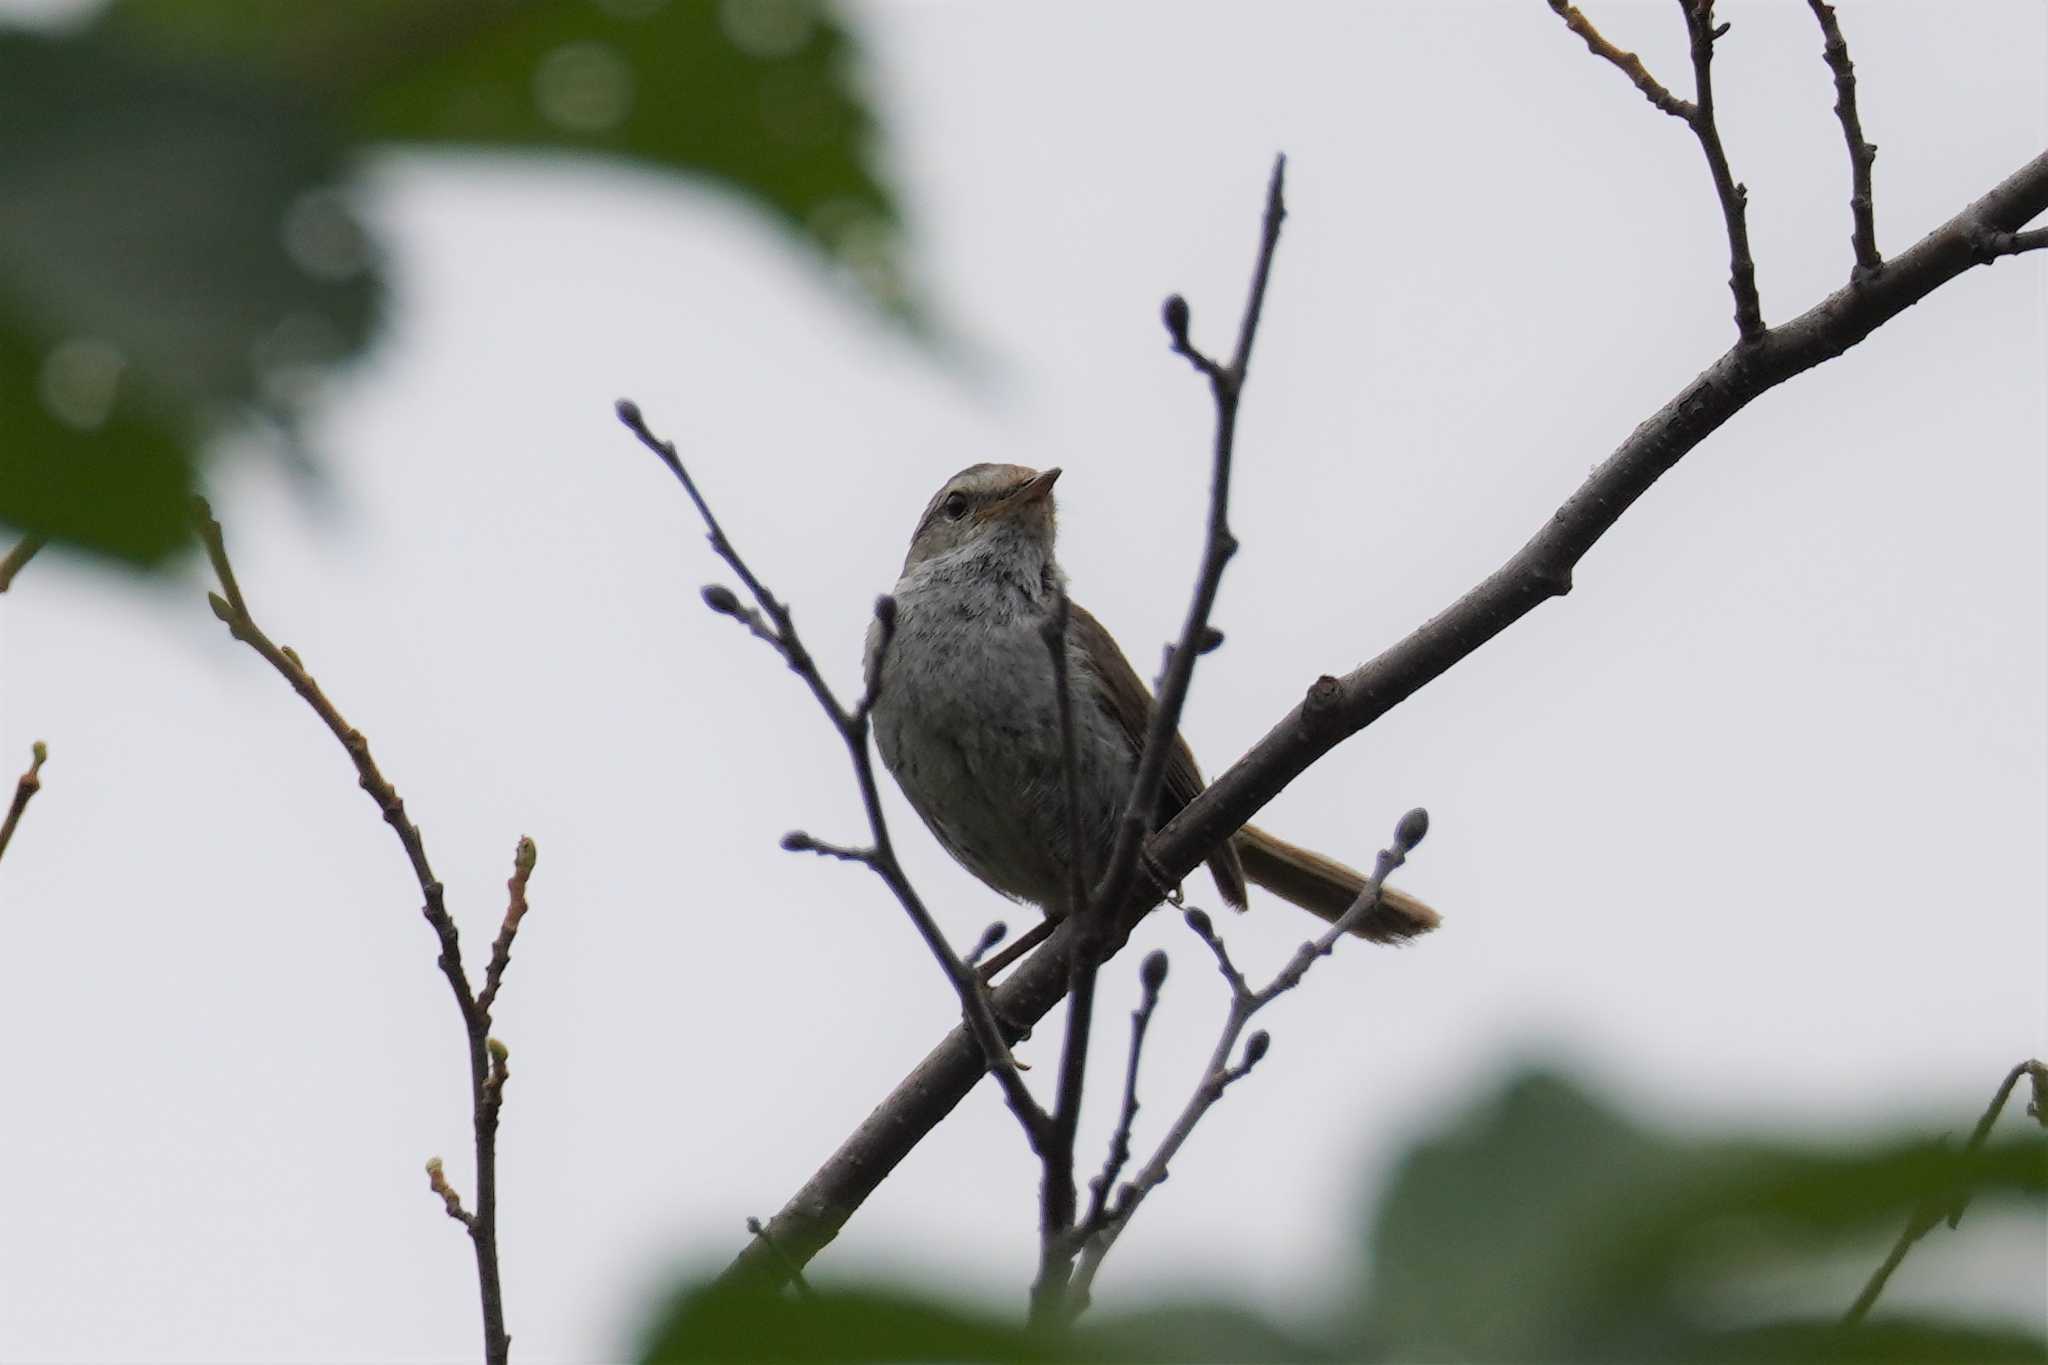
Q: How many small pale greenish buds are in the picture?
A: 6